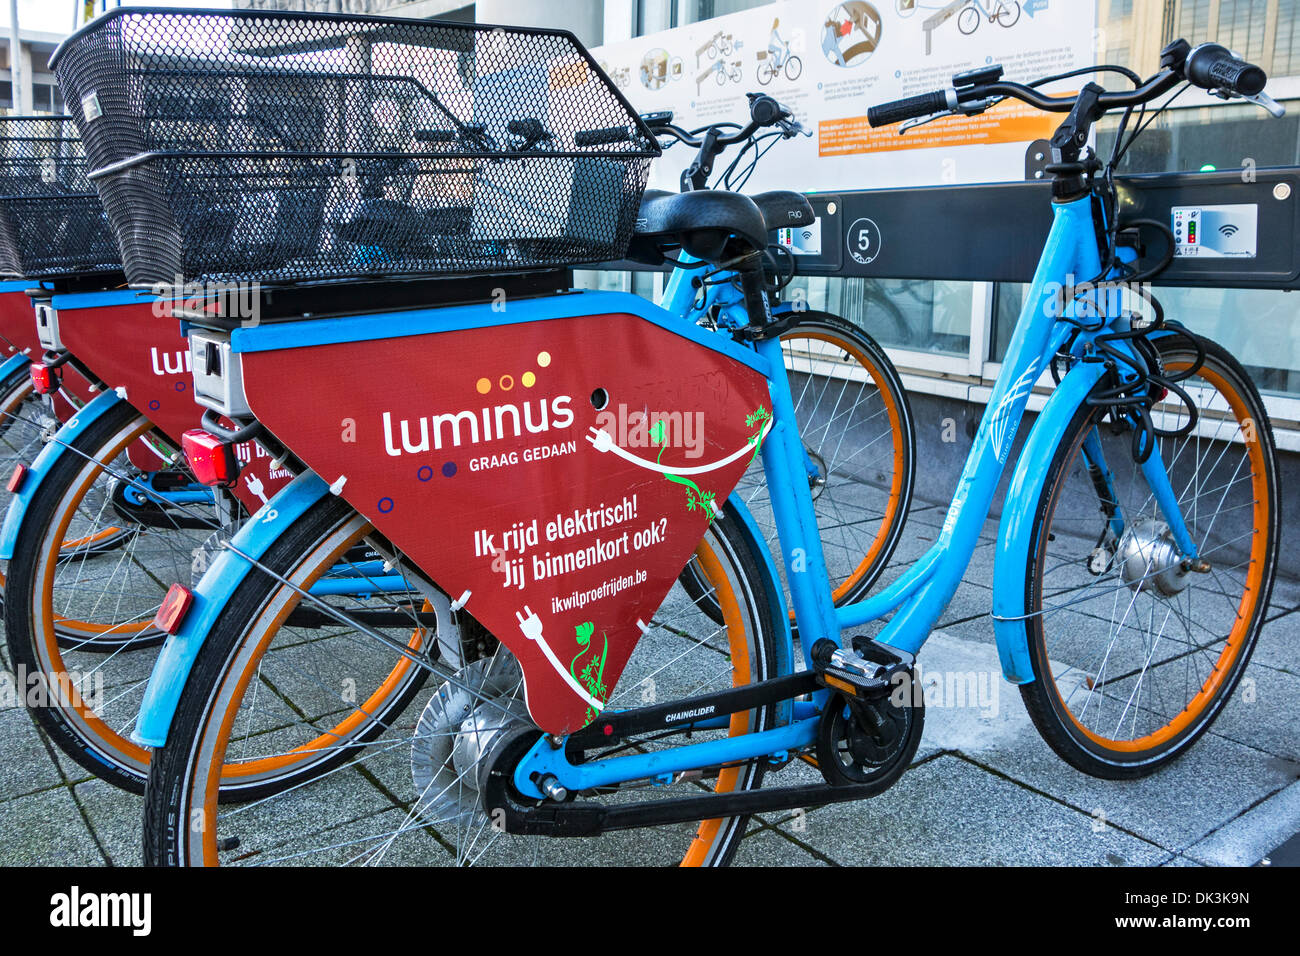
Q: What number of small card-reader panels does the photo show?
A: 2